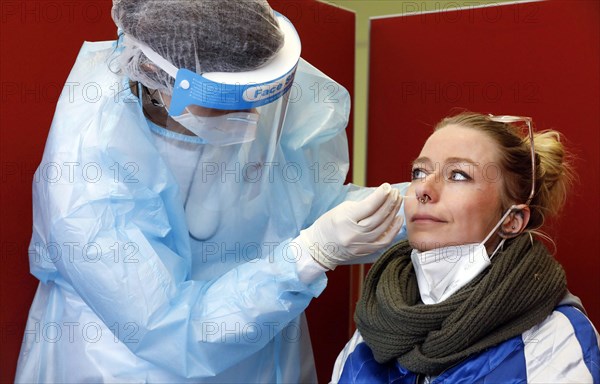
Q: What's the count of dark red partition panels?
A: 2